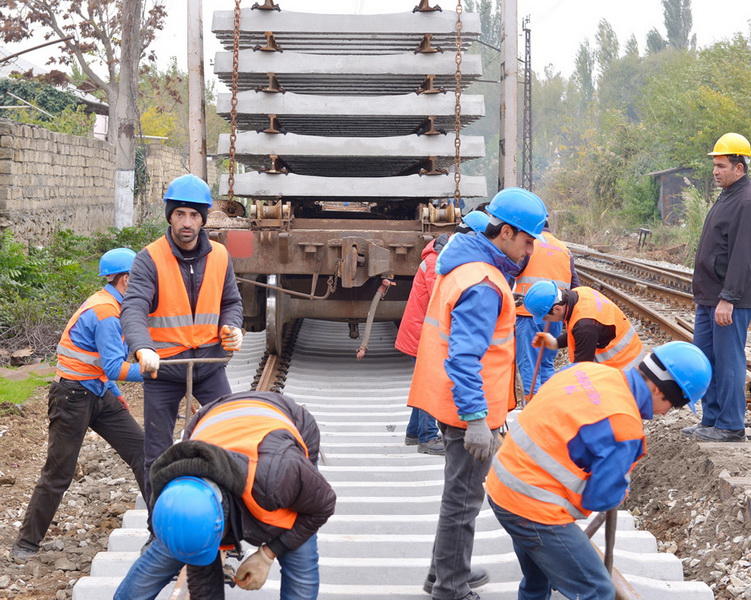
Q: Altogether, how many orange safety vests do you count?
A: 7